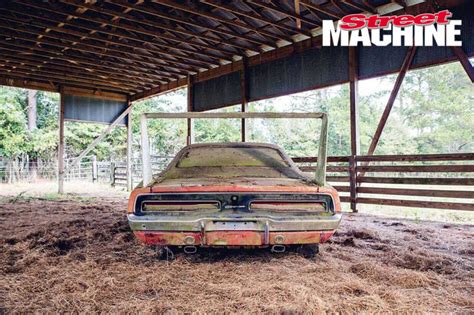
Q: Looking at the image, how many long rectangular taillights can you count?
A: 2